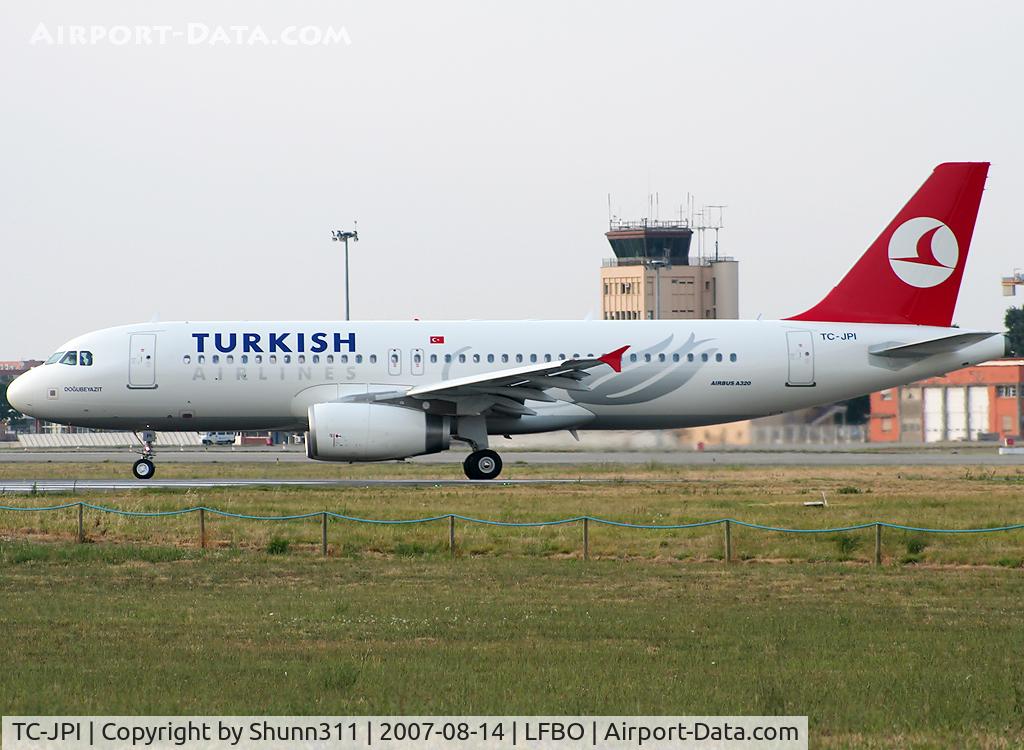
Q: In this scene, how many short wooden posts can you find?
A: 7